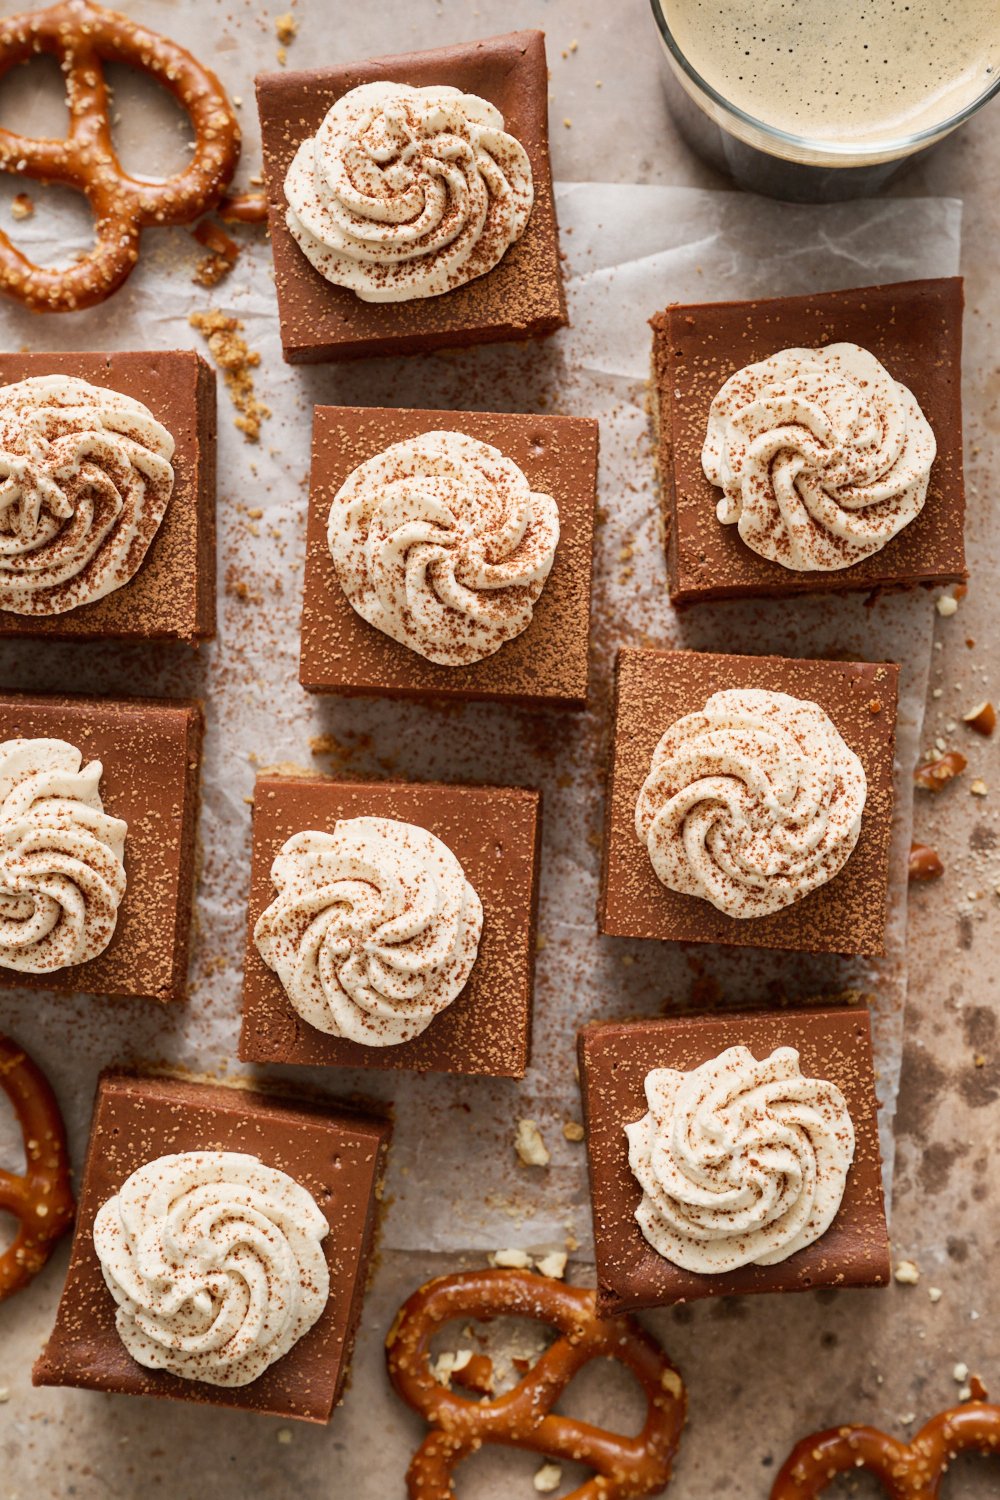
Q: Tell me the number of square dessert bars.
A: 9